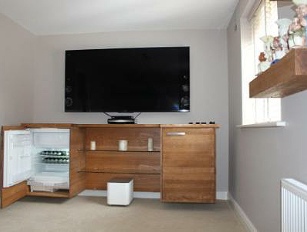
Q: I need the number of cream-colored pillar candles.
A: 3